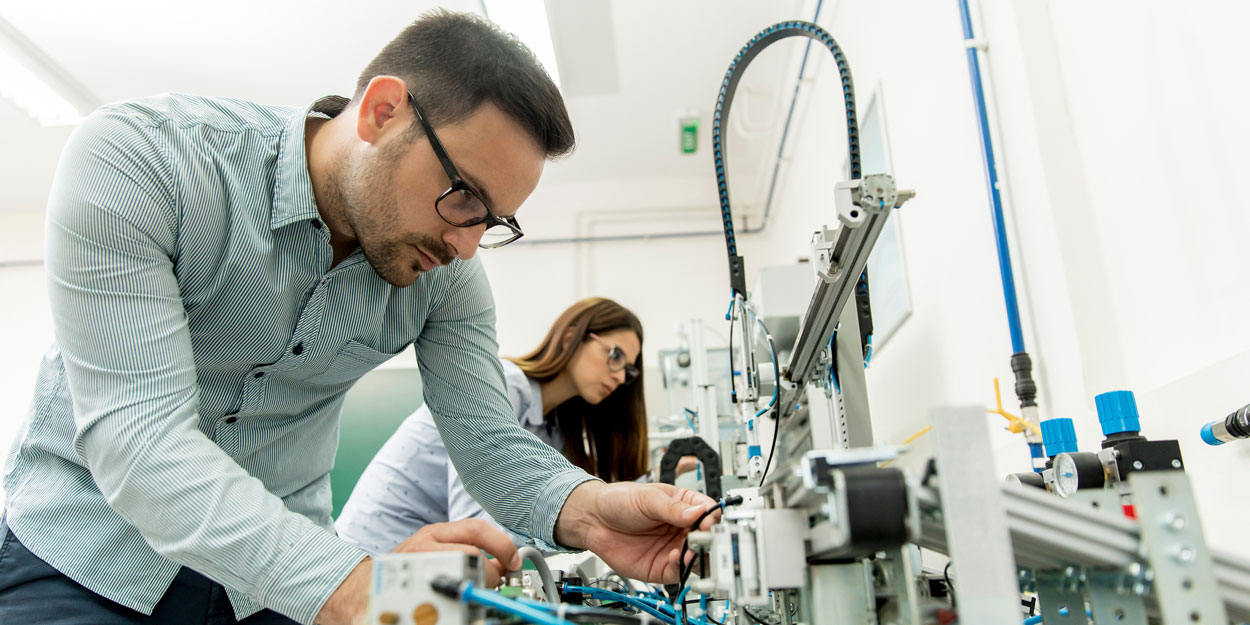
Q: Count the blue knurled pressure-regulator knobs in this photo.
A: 2